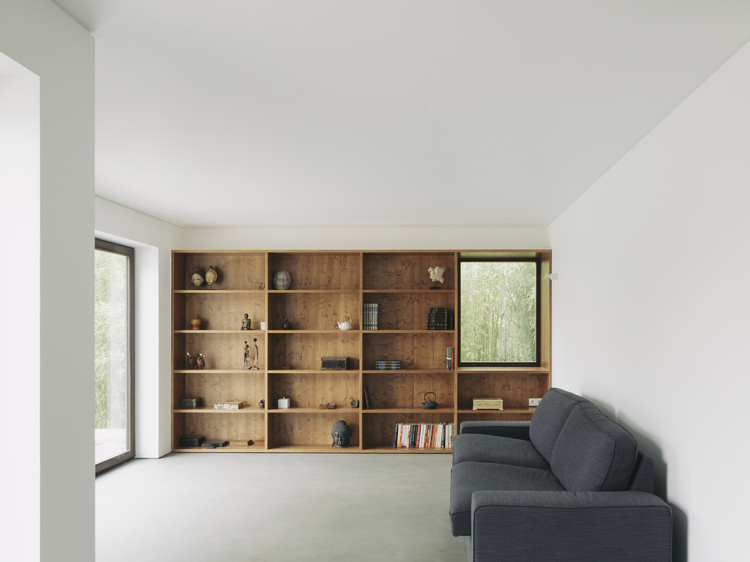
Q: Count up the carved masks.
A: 3